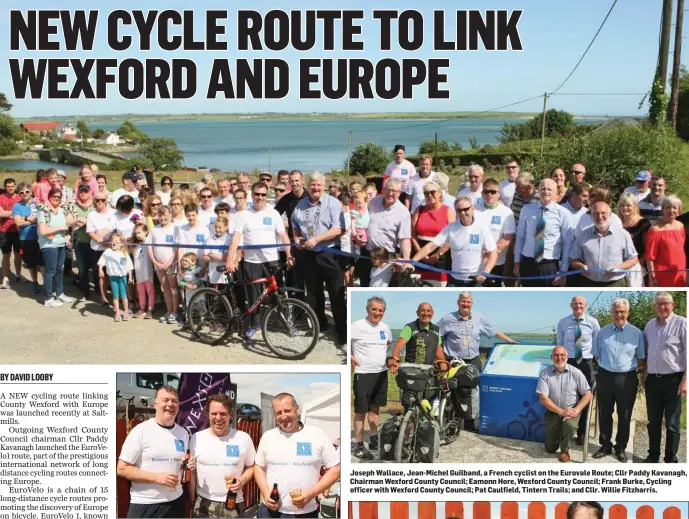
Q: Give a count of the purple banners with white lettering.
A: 1